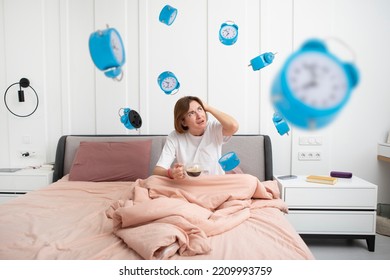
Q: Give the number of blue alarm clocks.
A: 9